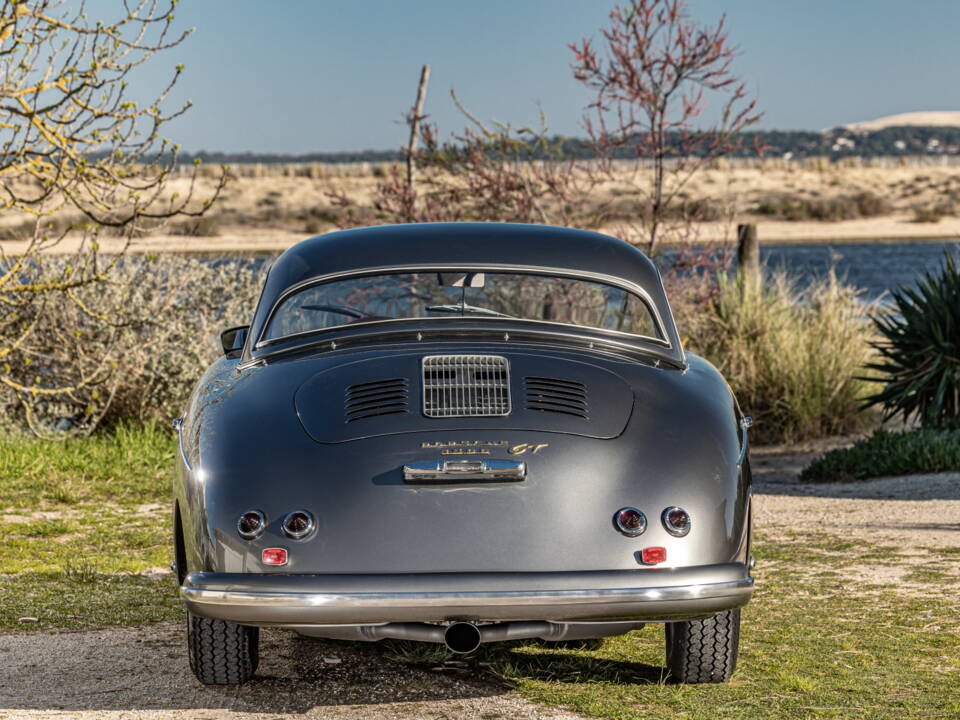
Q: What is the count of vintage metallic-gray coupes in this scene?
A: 1